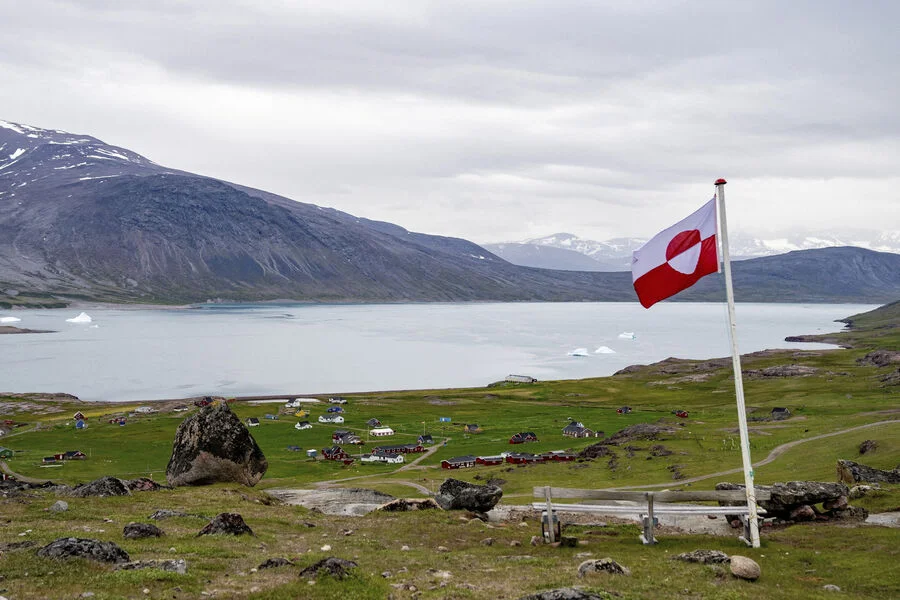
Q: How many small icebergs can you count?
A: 5